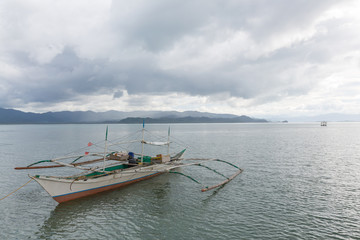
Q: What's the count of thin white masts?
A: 3